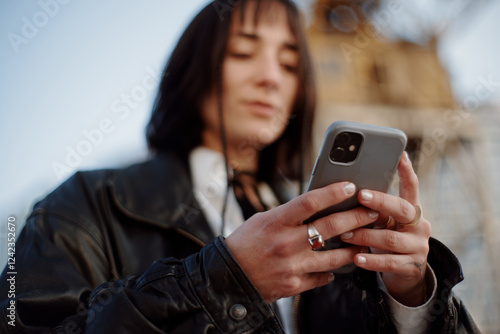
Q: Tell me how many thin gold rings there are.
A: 2